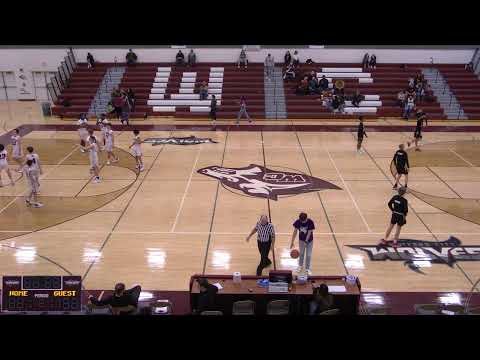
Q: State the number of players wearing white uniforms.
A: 10